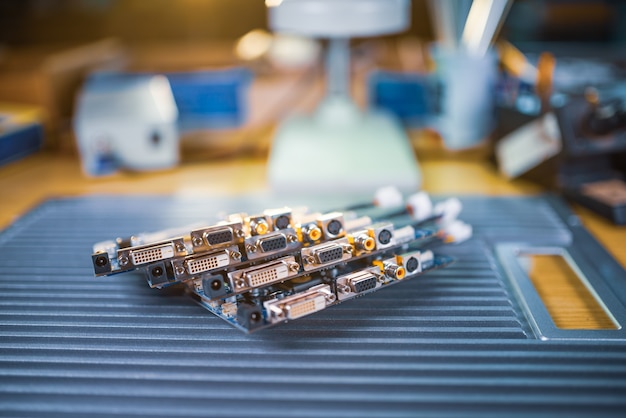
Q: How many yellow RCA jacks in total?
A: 4